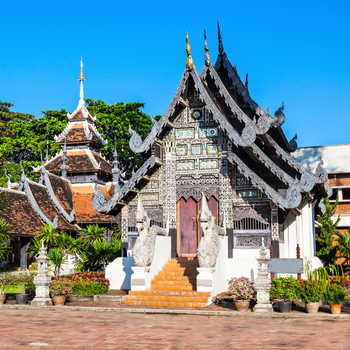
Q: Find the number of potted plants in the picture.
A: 7